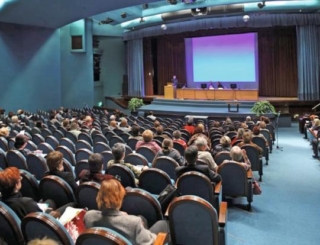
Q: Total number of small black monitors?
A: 2